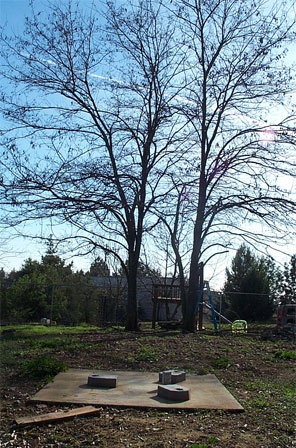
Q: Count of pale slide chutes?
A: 1